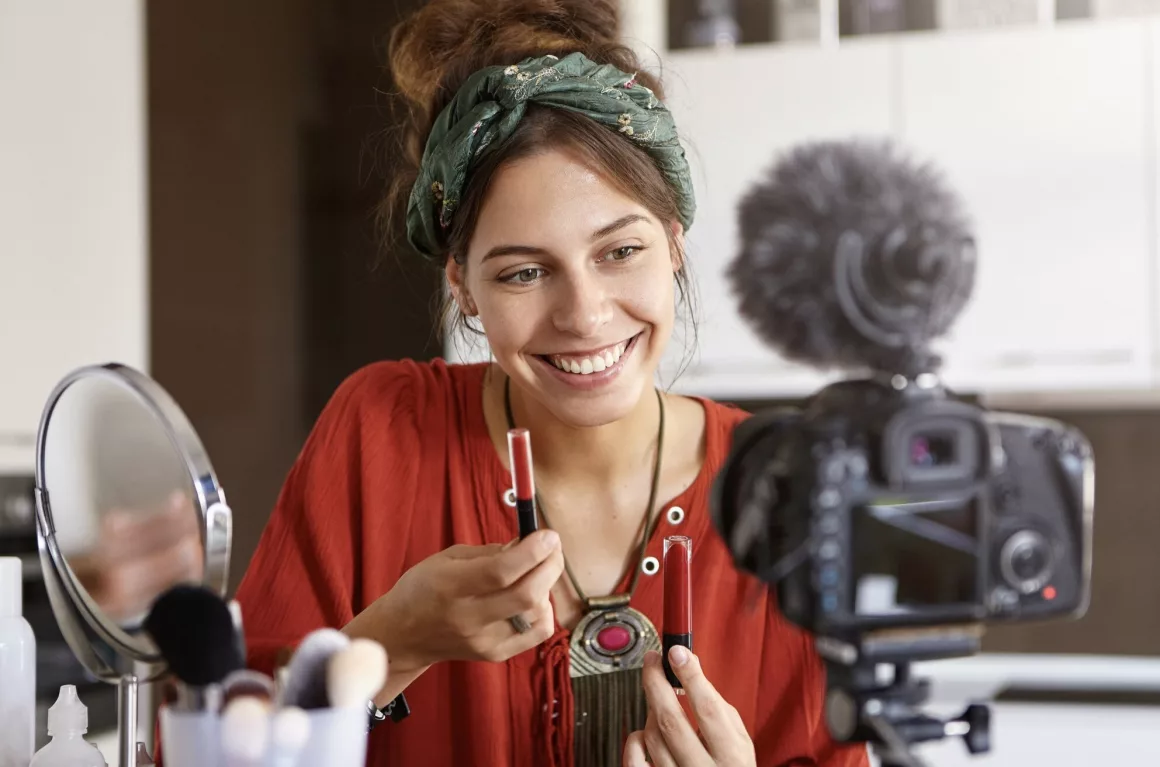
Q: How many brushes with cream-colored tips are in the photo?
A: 3